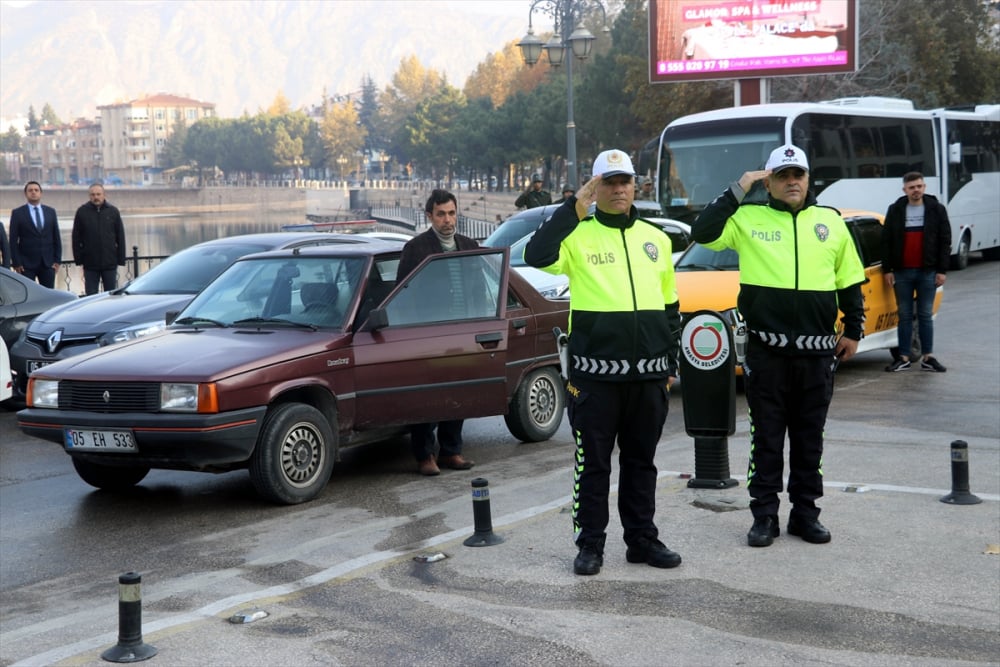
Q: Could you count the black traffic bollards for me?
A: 3